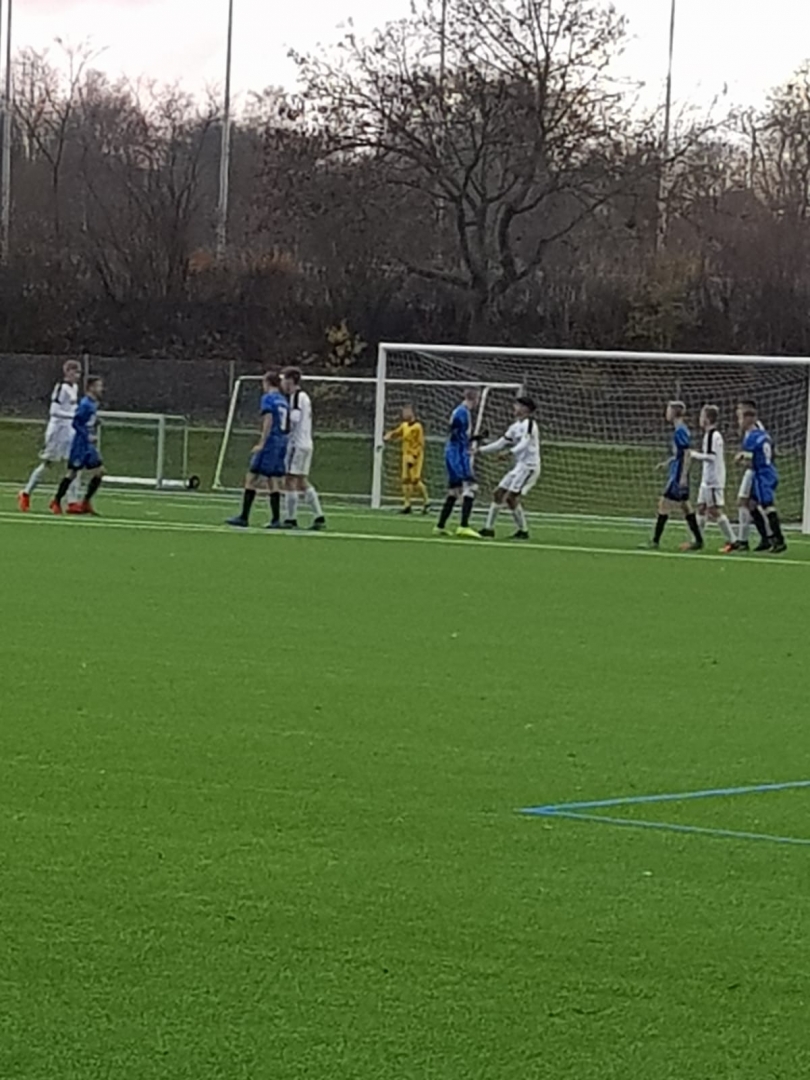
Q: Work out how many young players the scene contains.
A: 11